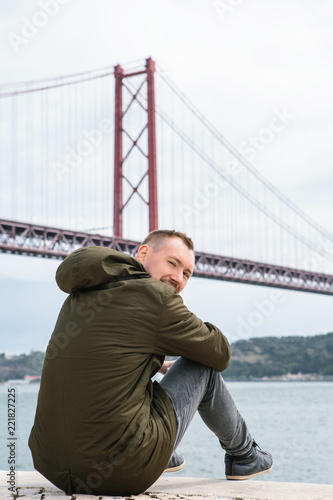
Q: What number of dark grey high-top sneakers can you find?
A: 2